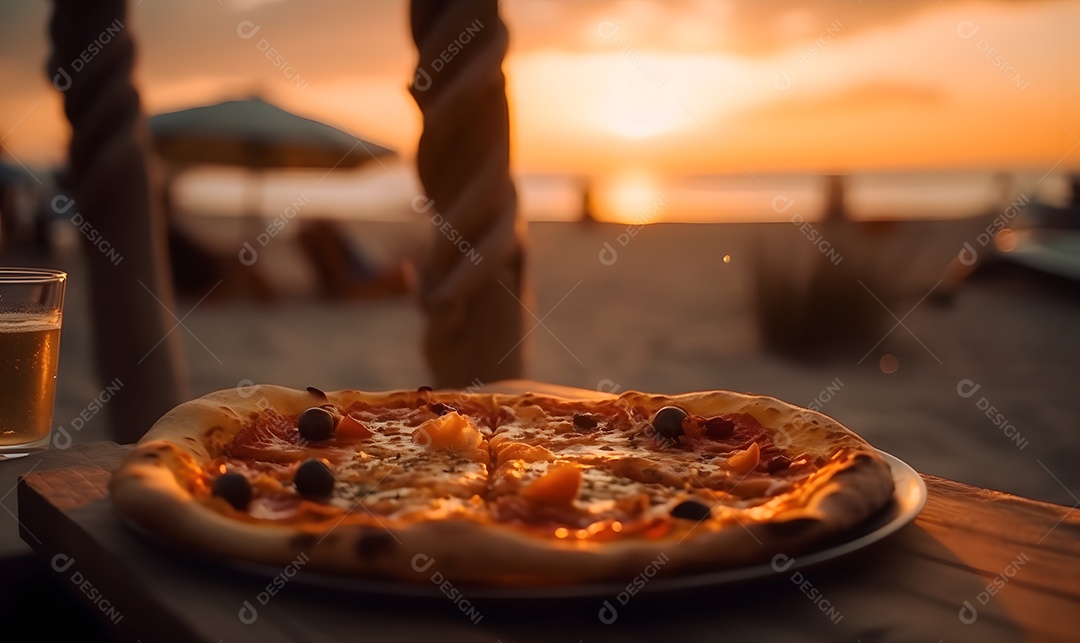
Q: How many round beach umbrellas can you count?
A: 1